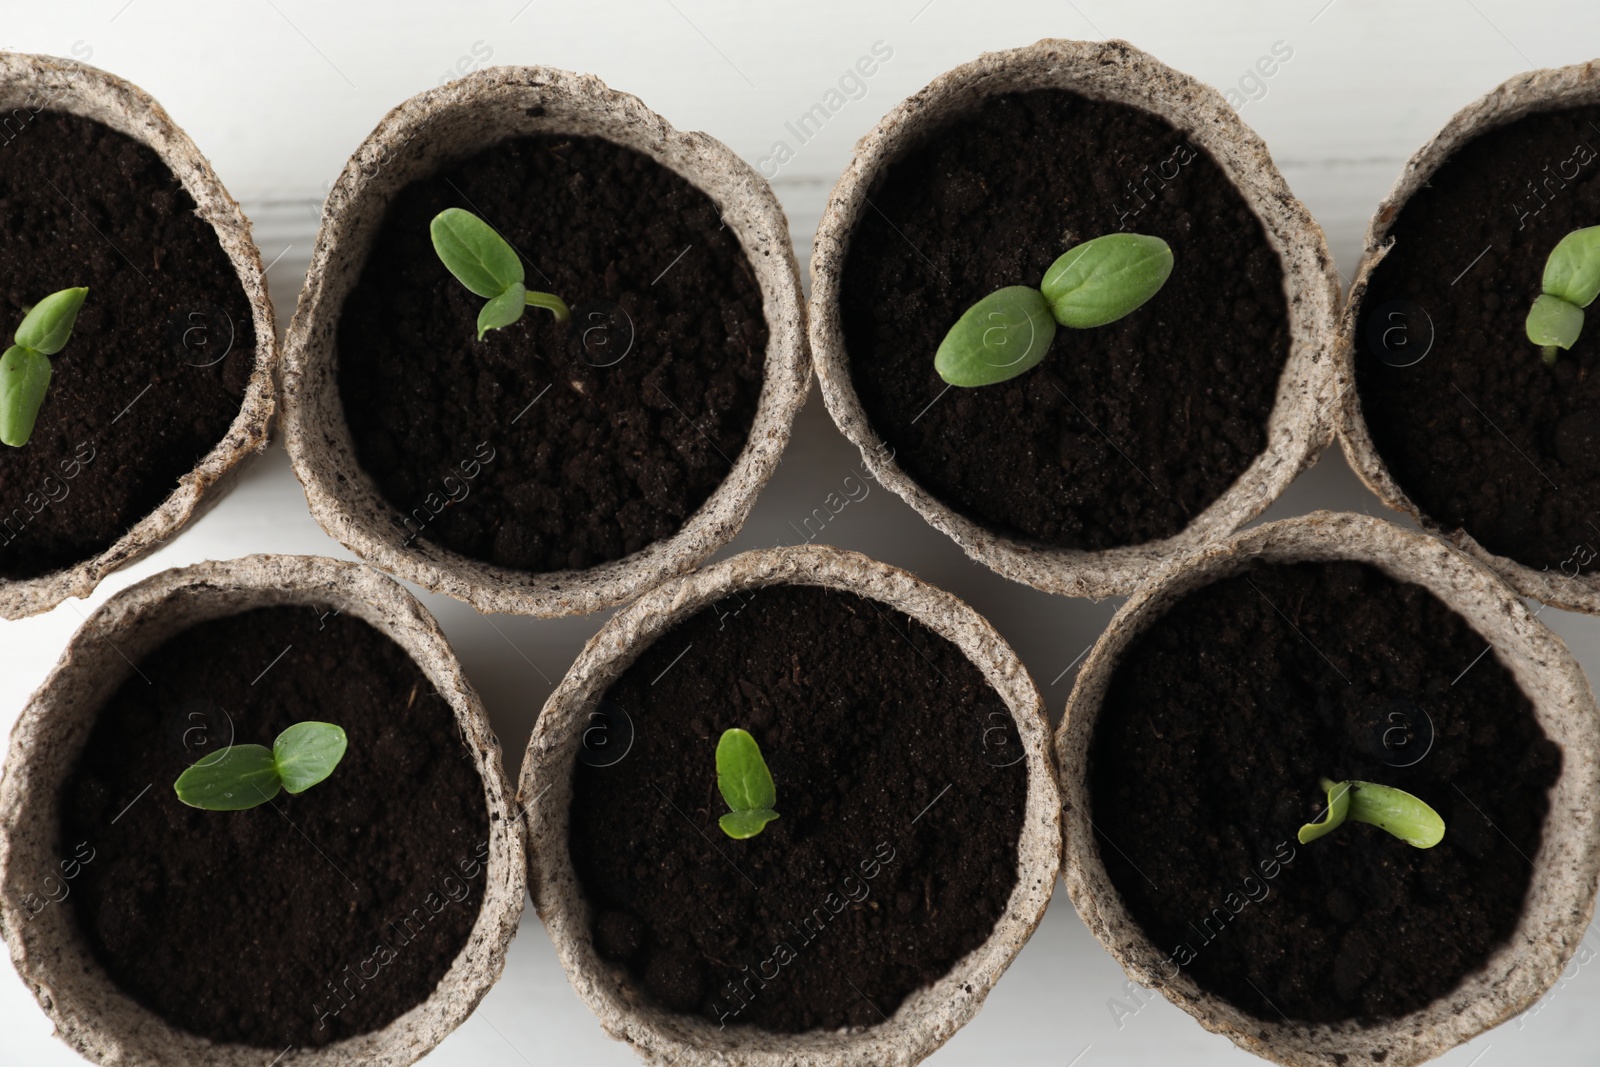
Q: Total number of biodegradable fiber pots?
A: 7